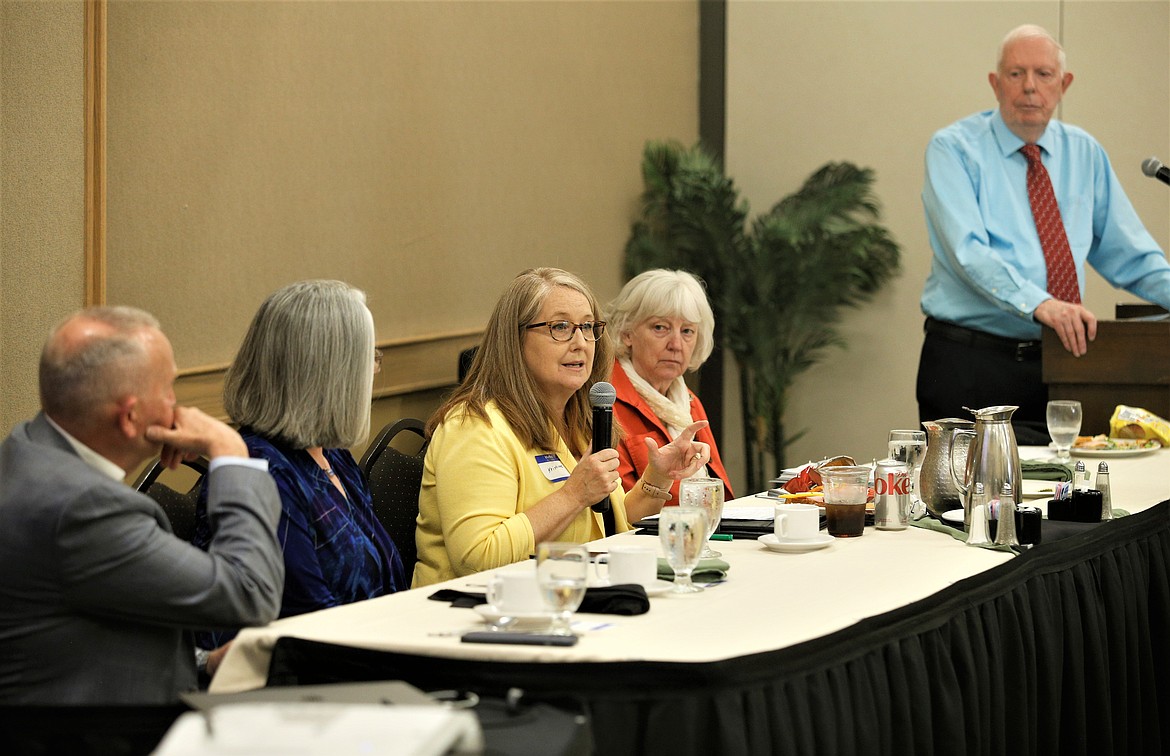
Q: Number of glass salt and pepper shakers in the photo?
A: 4